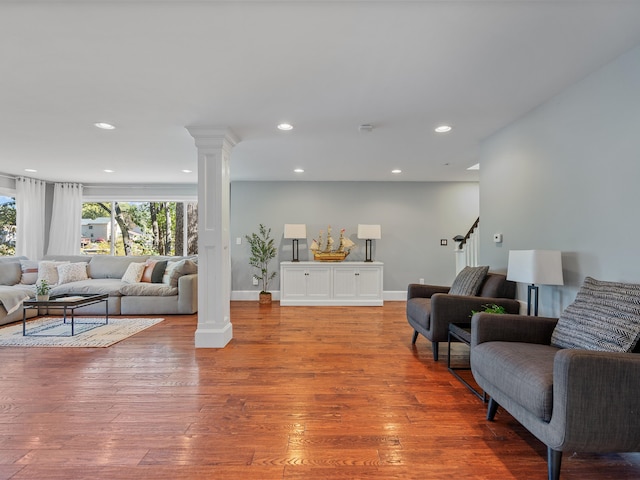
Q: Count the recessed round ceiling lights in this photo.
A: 8